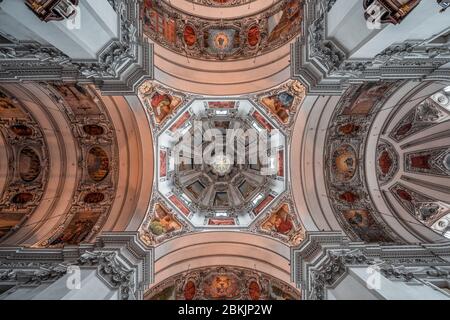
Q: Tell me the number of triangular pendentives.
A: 4